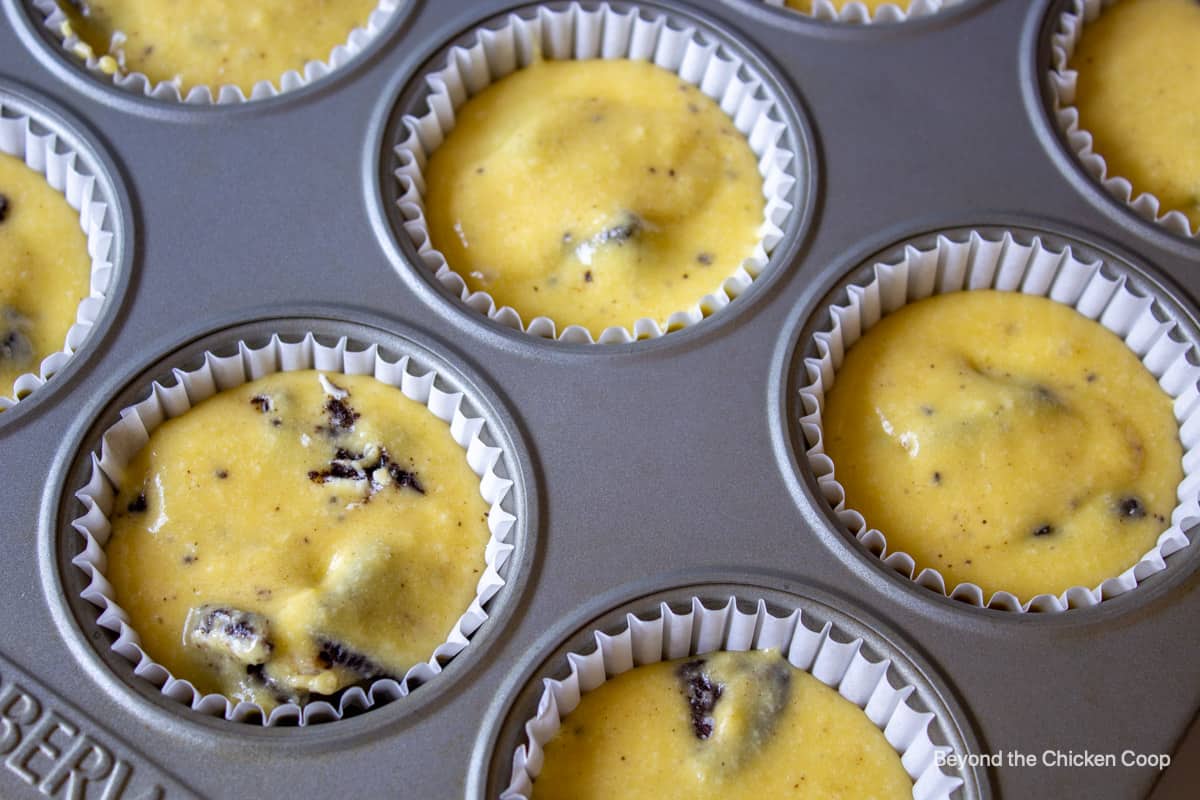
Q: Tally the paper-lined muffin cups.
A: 8